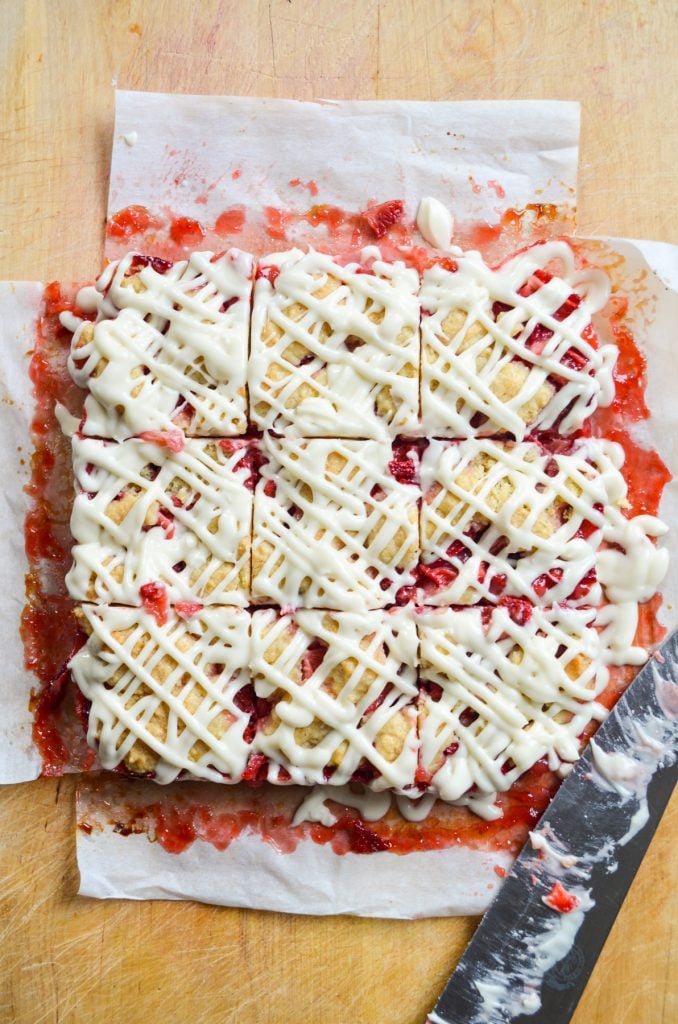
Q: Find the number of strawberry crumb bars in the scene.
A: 9